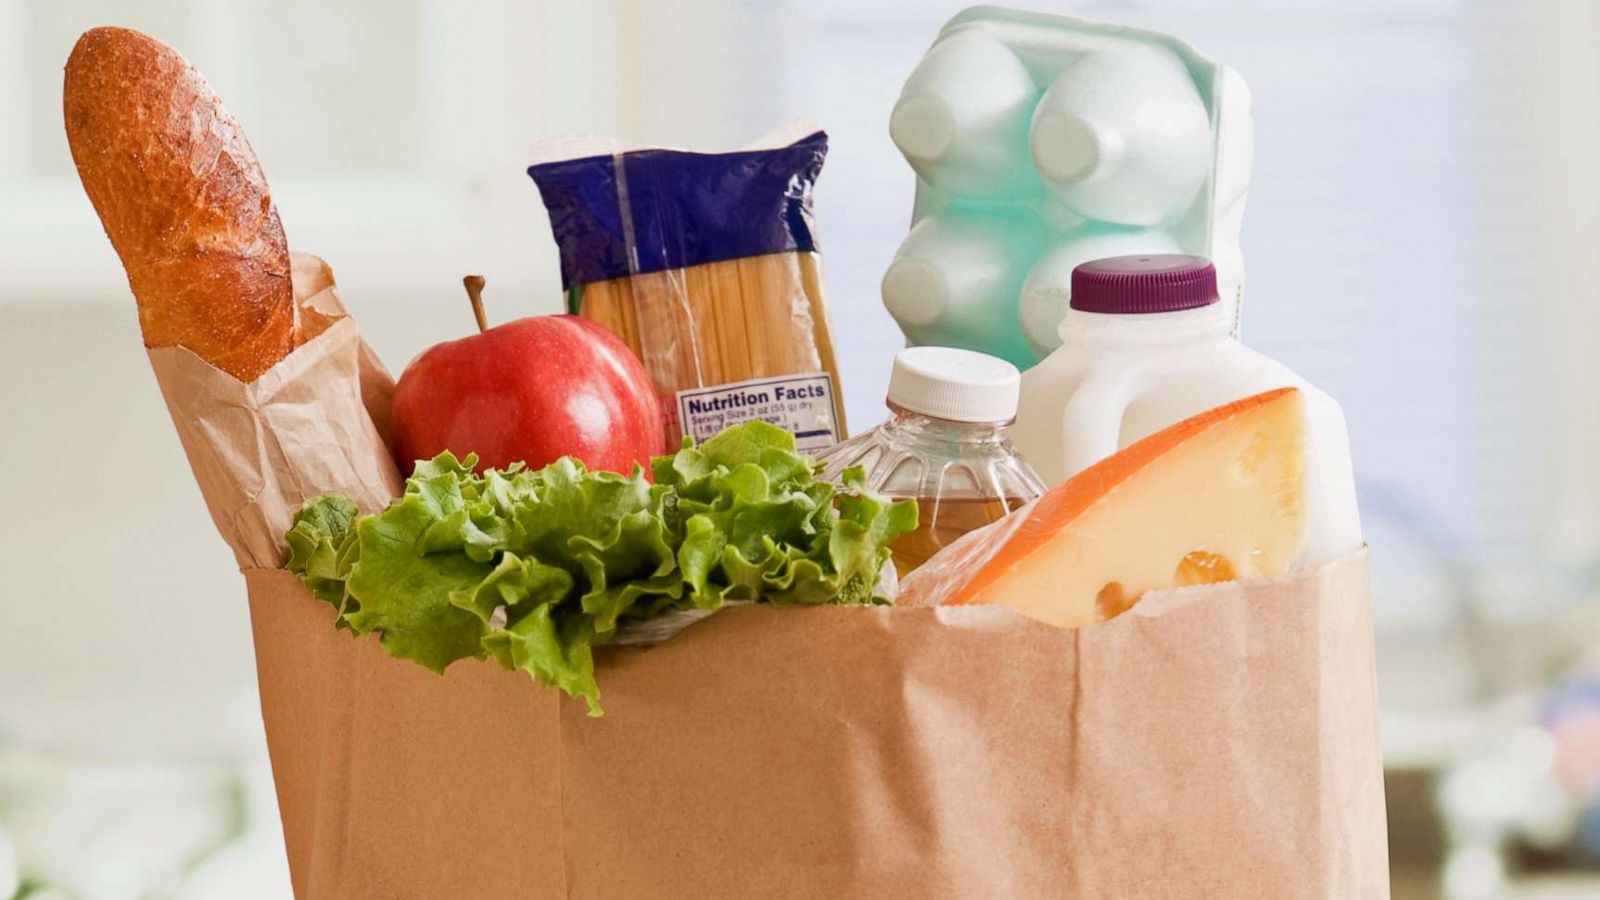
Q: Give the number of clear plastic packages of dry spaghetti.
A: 1